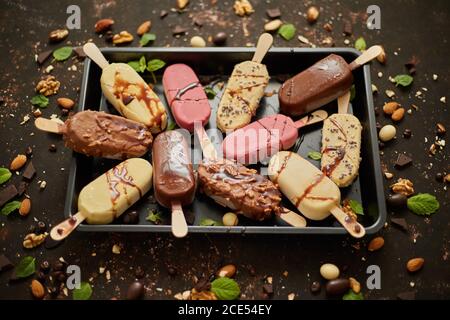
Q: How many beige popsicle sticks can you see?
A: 11